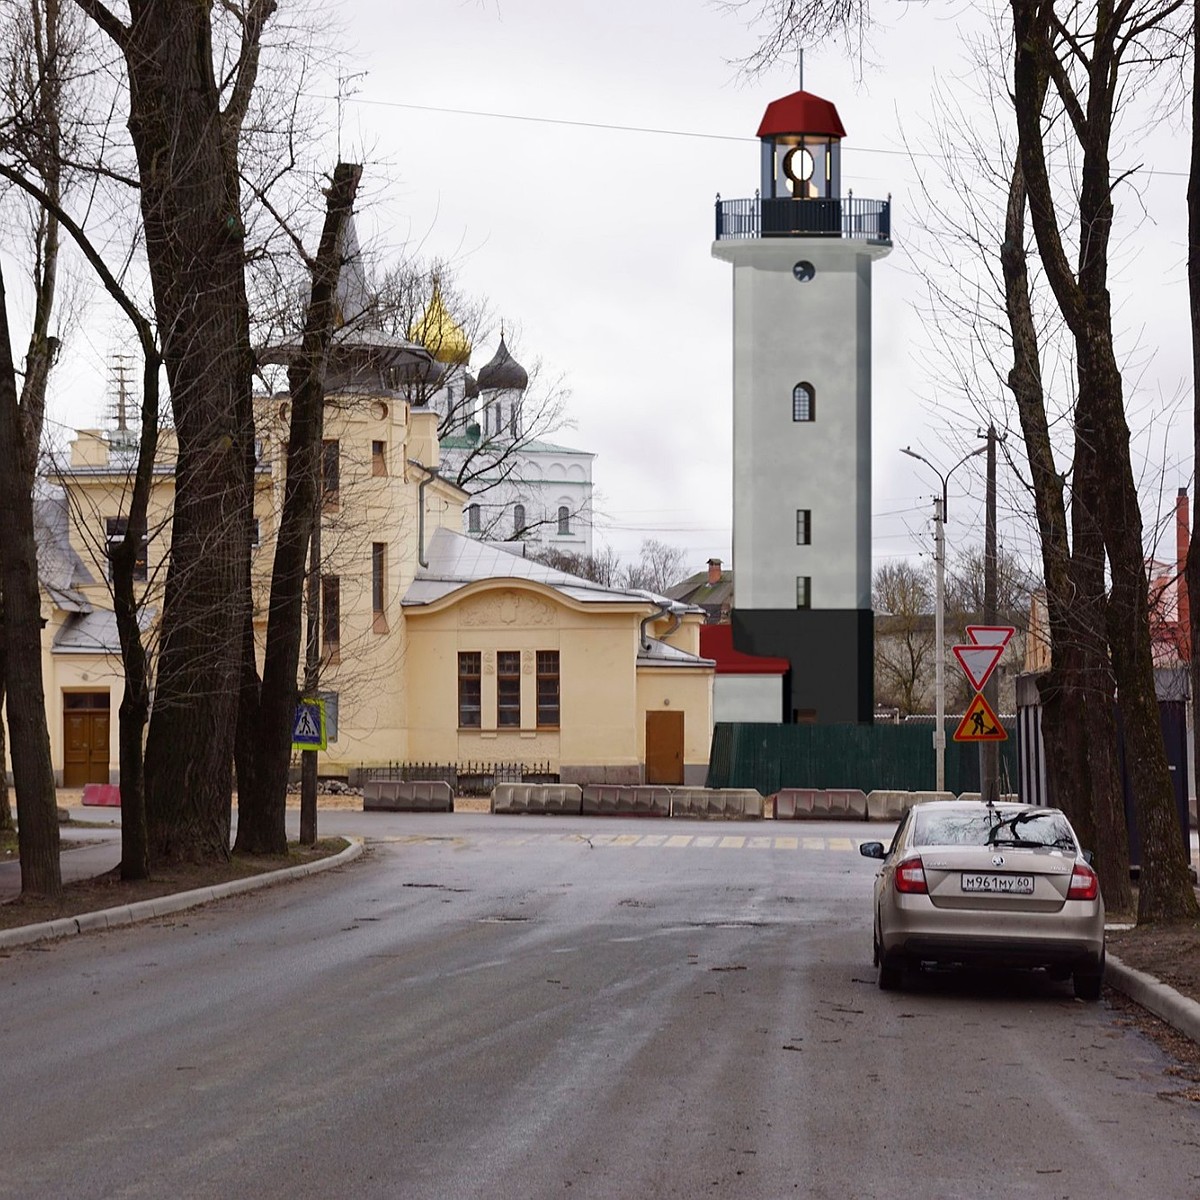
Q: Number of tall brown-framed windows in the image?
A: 3